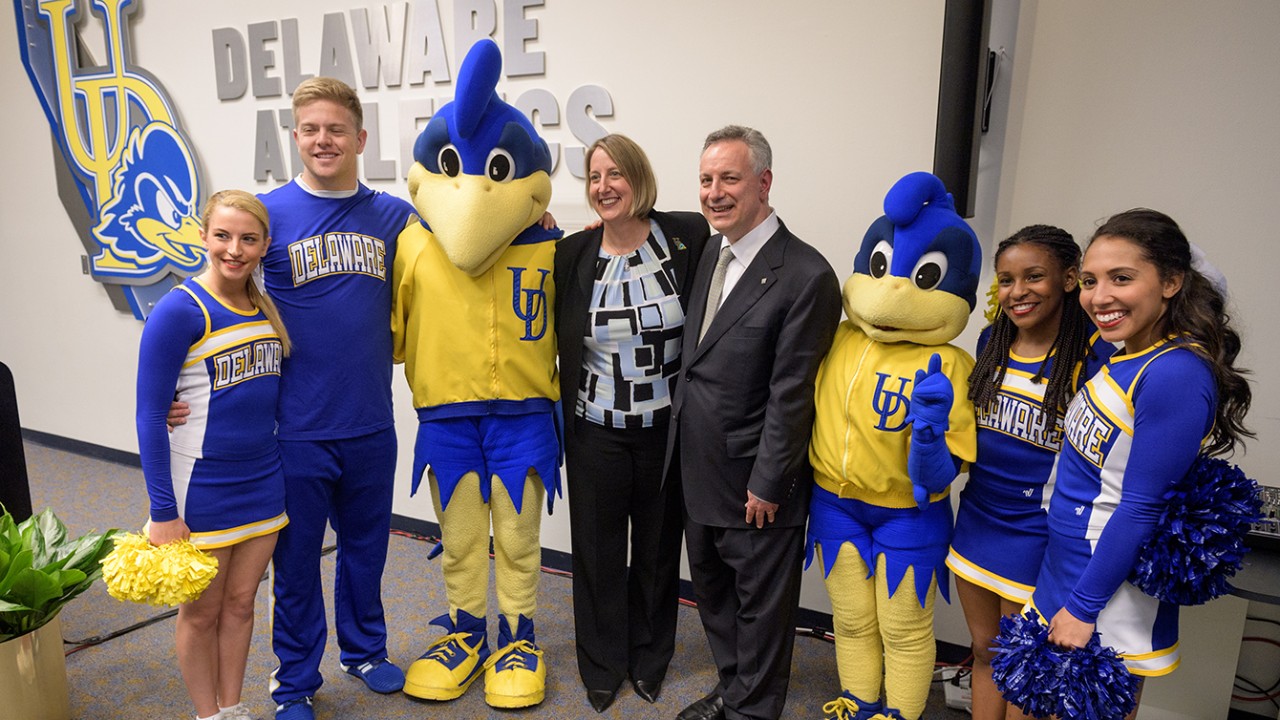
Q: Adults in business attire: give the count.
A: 2